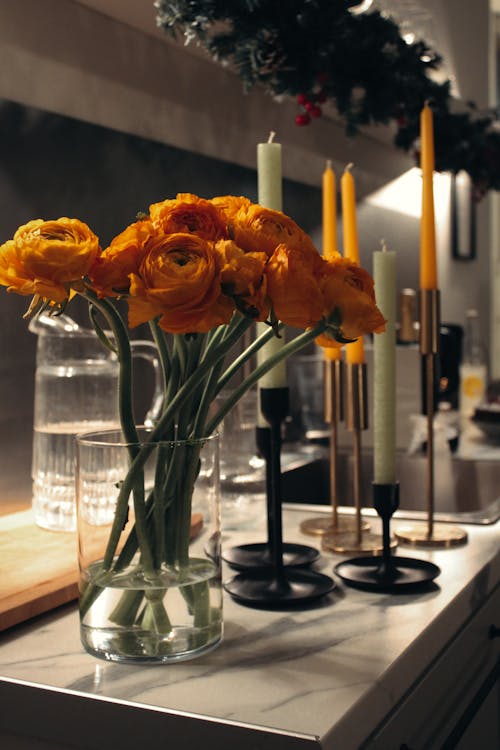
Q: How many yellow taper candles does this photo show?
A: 3